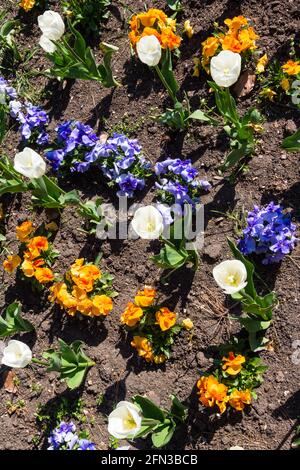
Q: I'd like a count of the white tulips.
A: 9